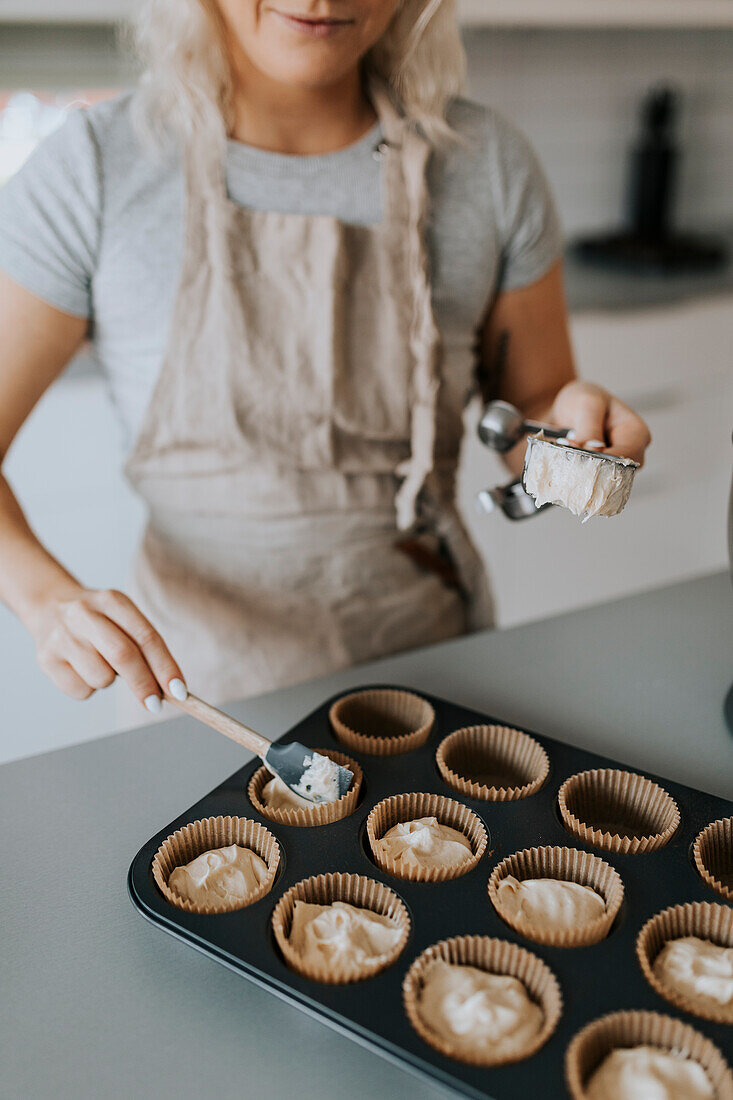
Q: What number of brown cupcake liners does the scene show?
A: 12